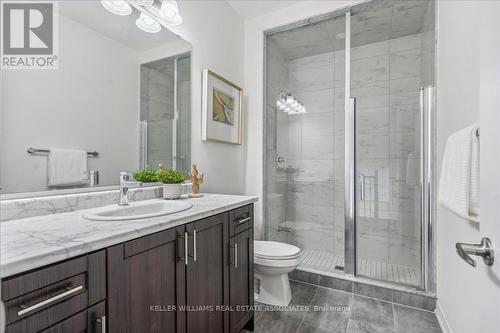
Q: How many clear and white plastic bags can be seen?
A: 0